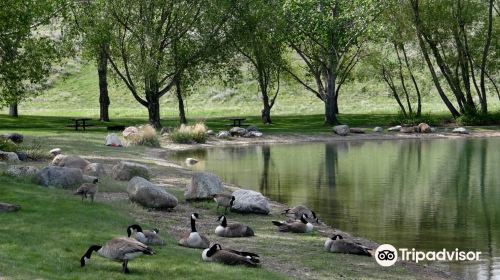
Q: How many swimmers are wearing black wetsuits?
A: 0